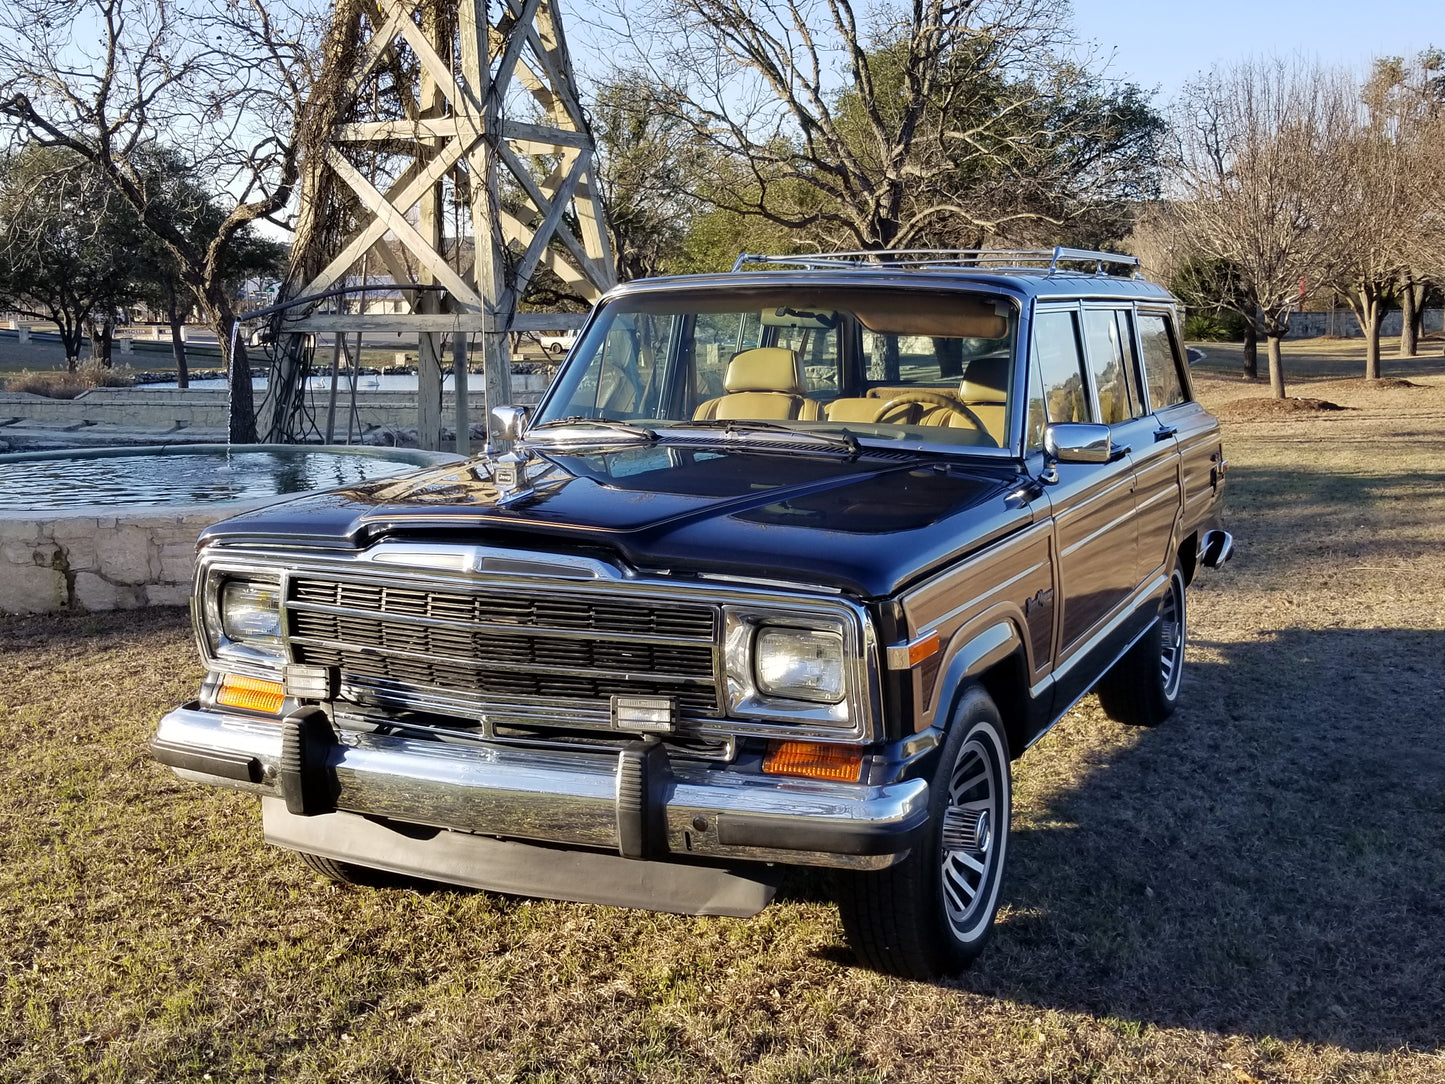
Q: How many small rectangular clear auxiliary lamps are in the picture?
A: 2